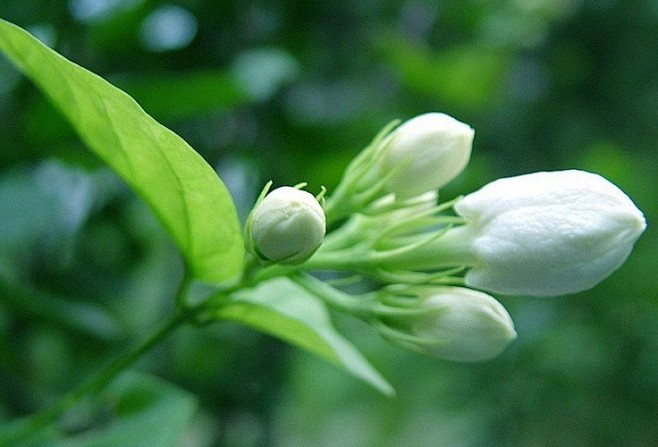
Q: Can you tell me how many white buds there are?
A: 4